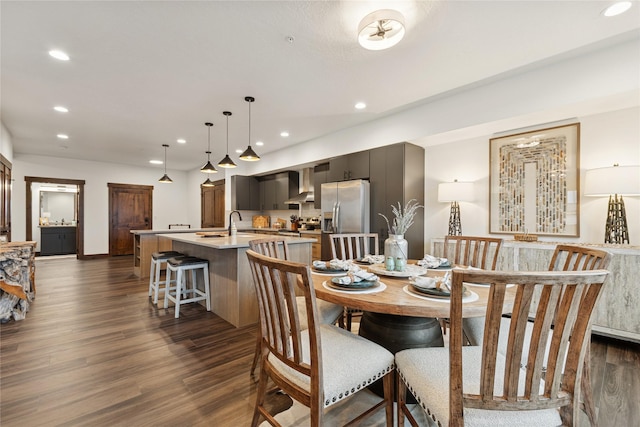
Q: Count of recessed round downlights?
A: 10